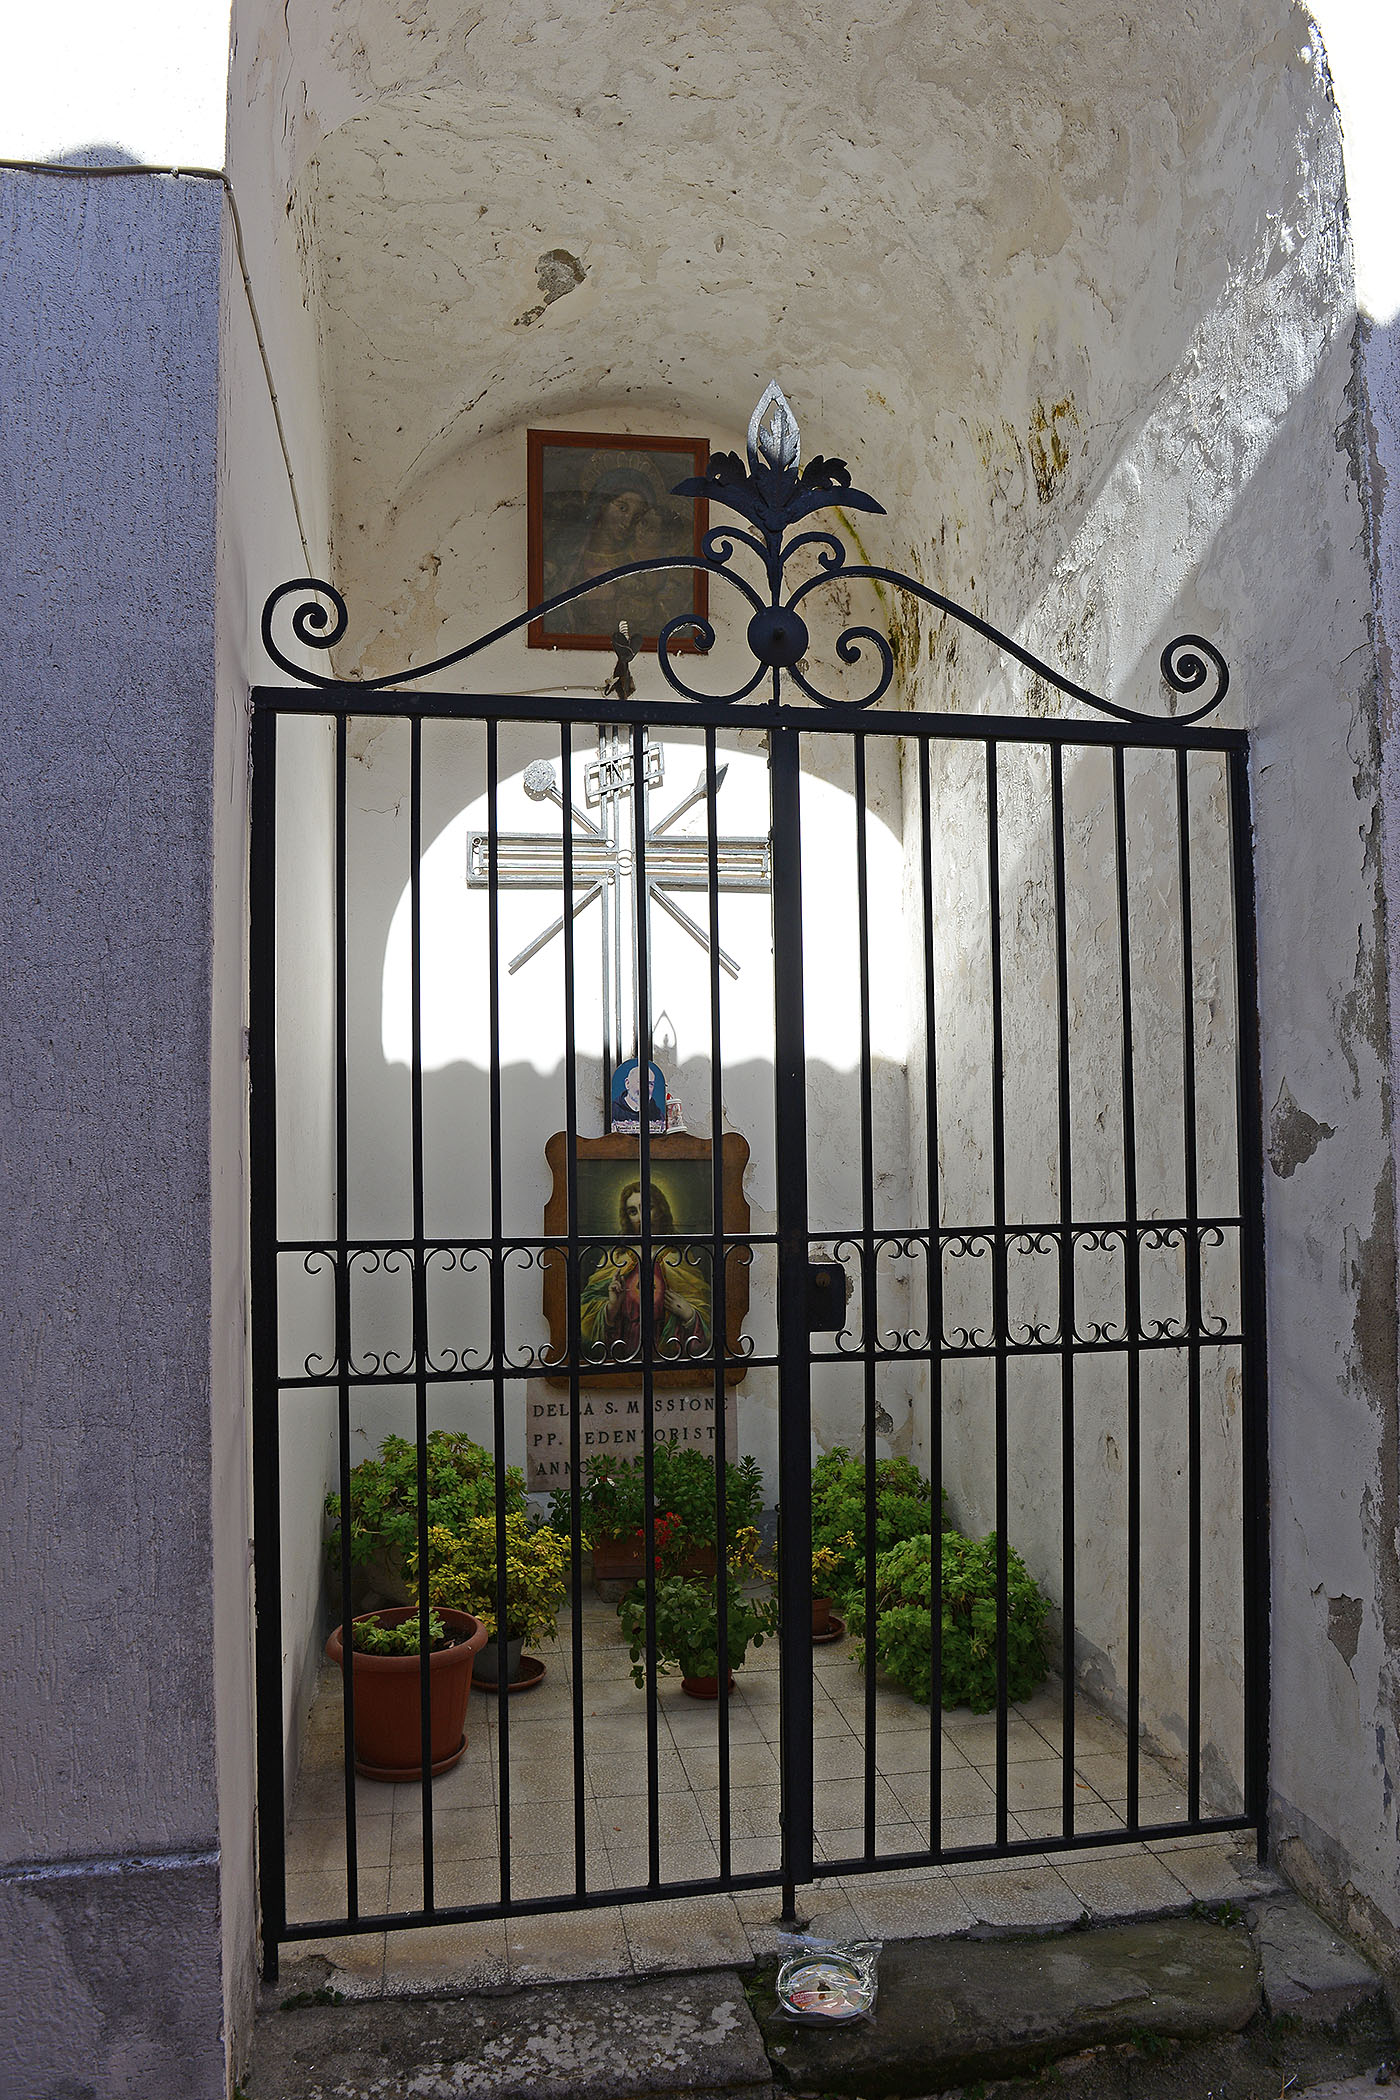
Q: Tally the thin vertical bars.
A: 12